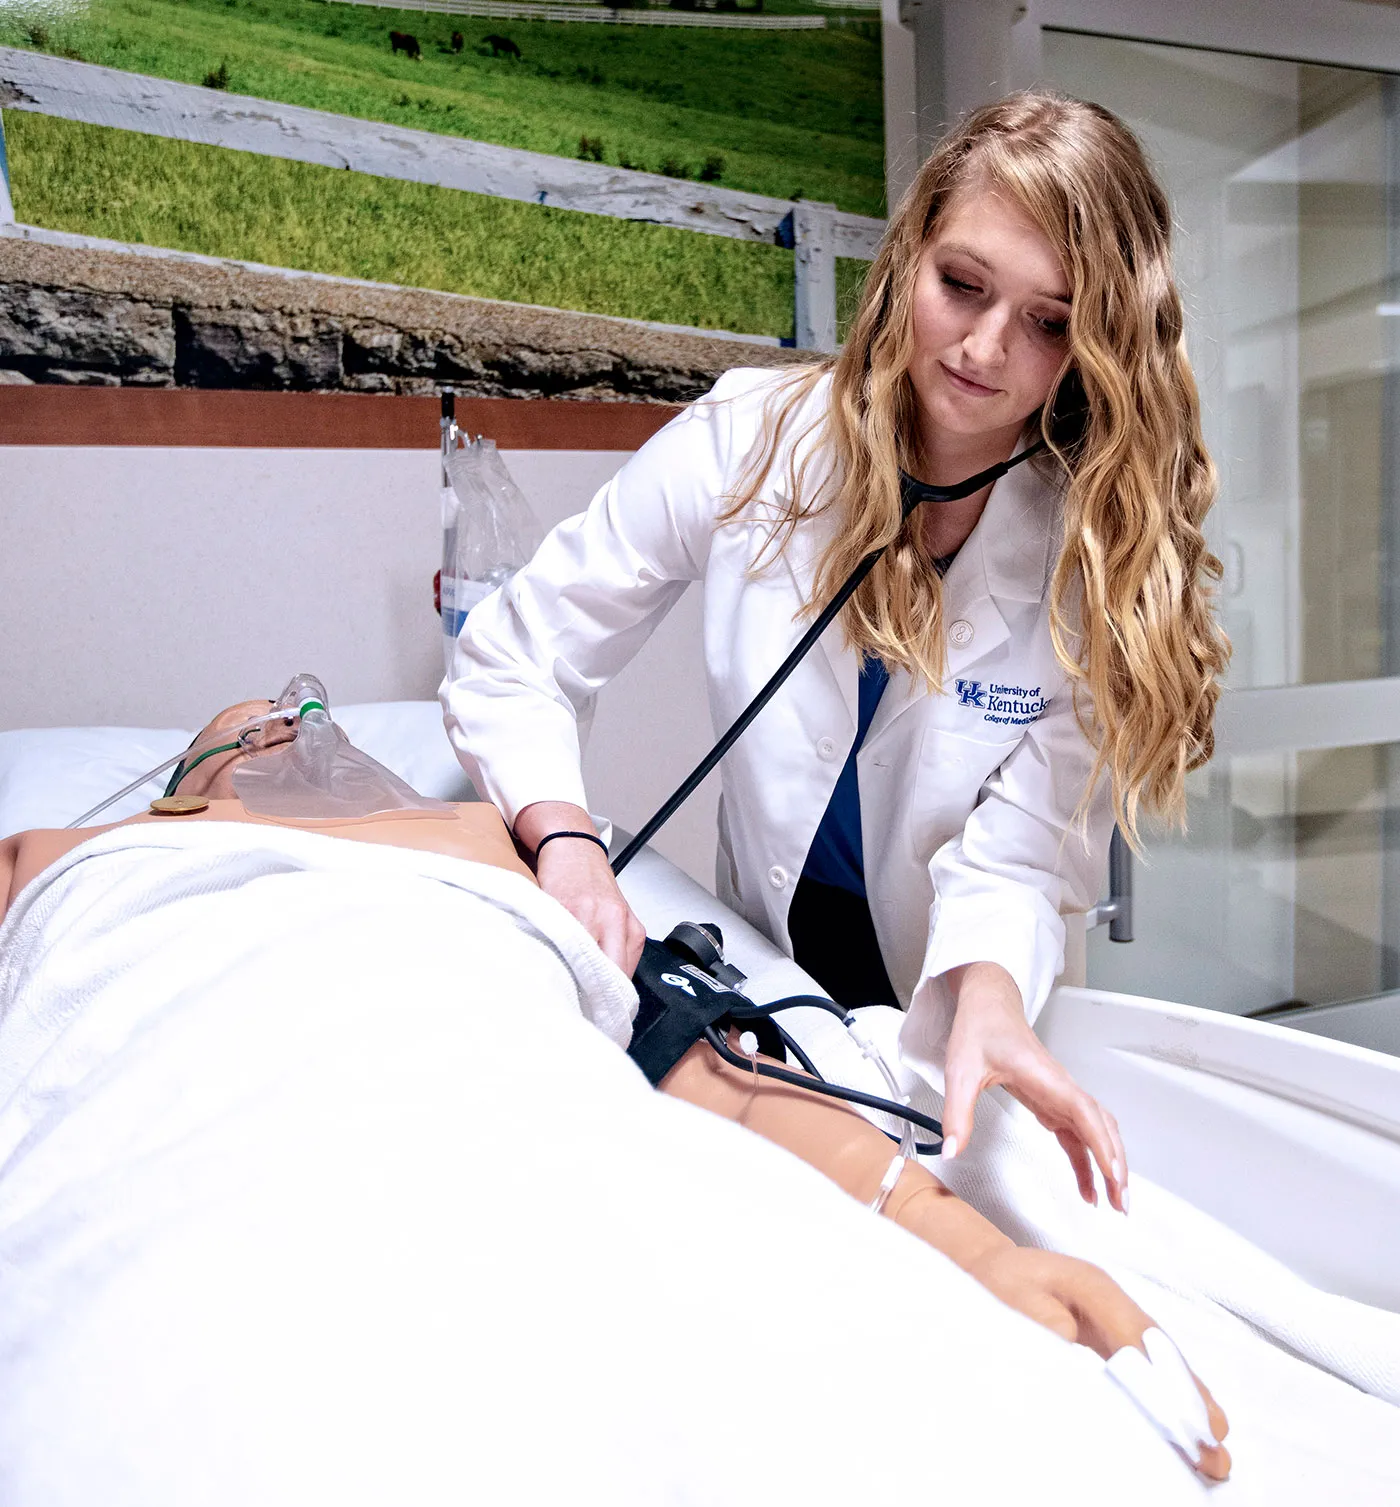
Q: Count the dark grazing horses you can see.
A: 3